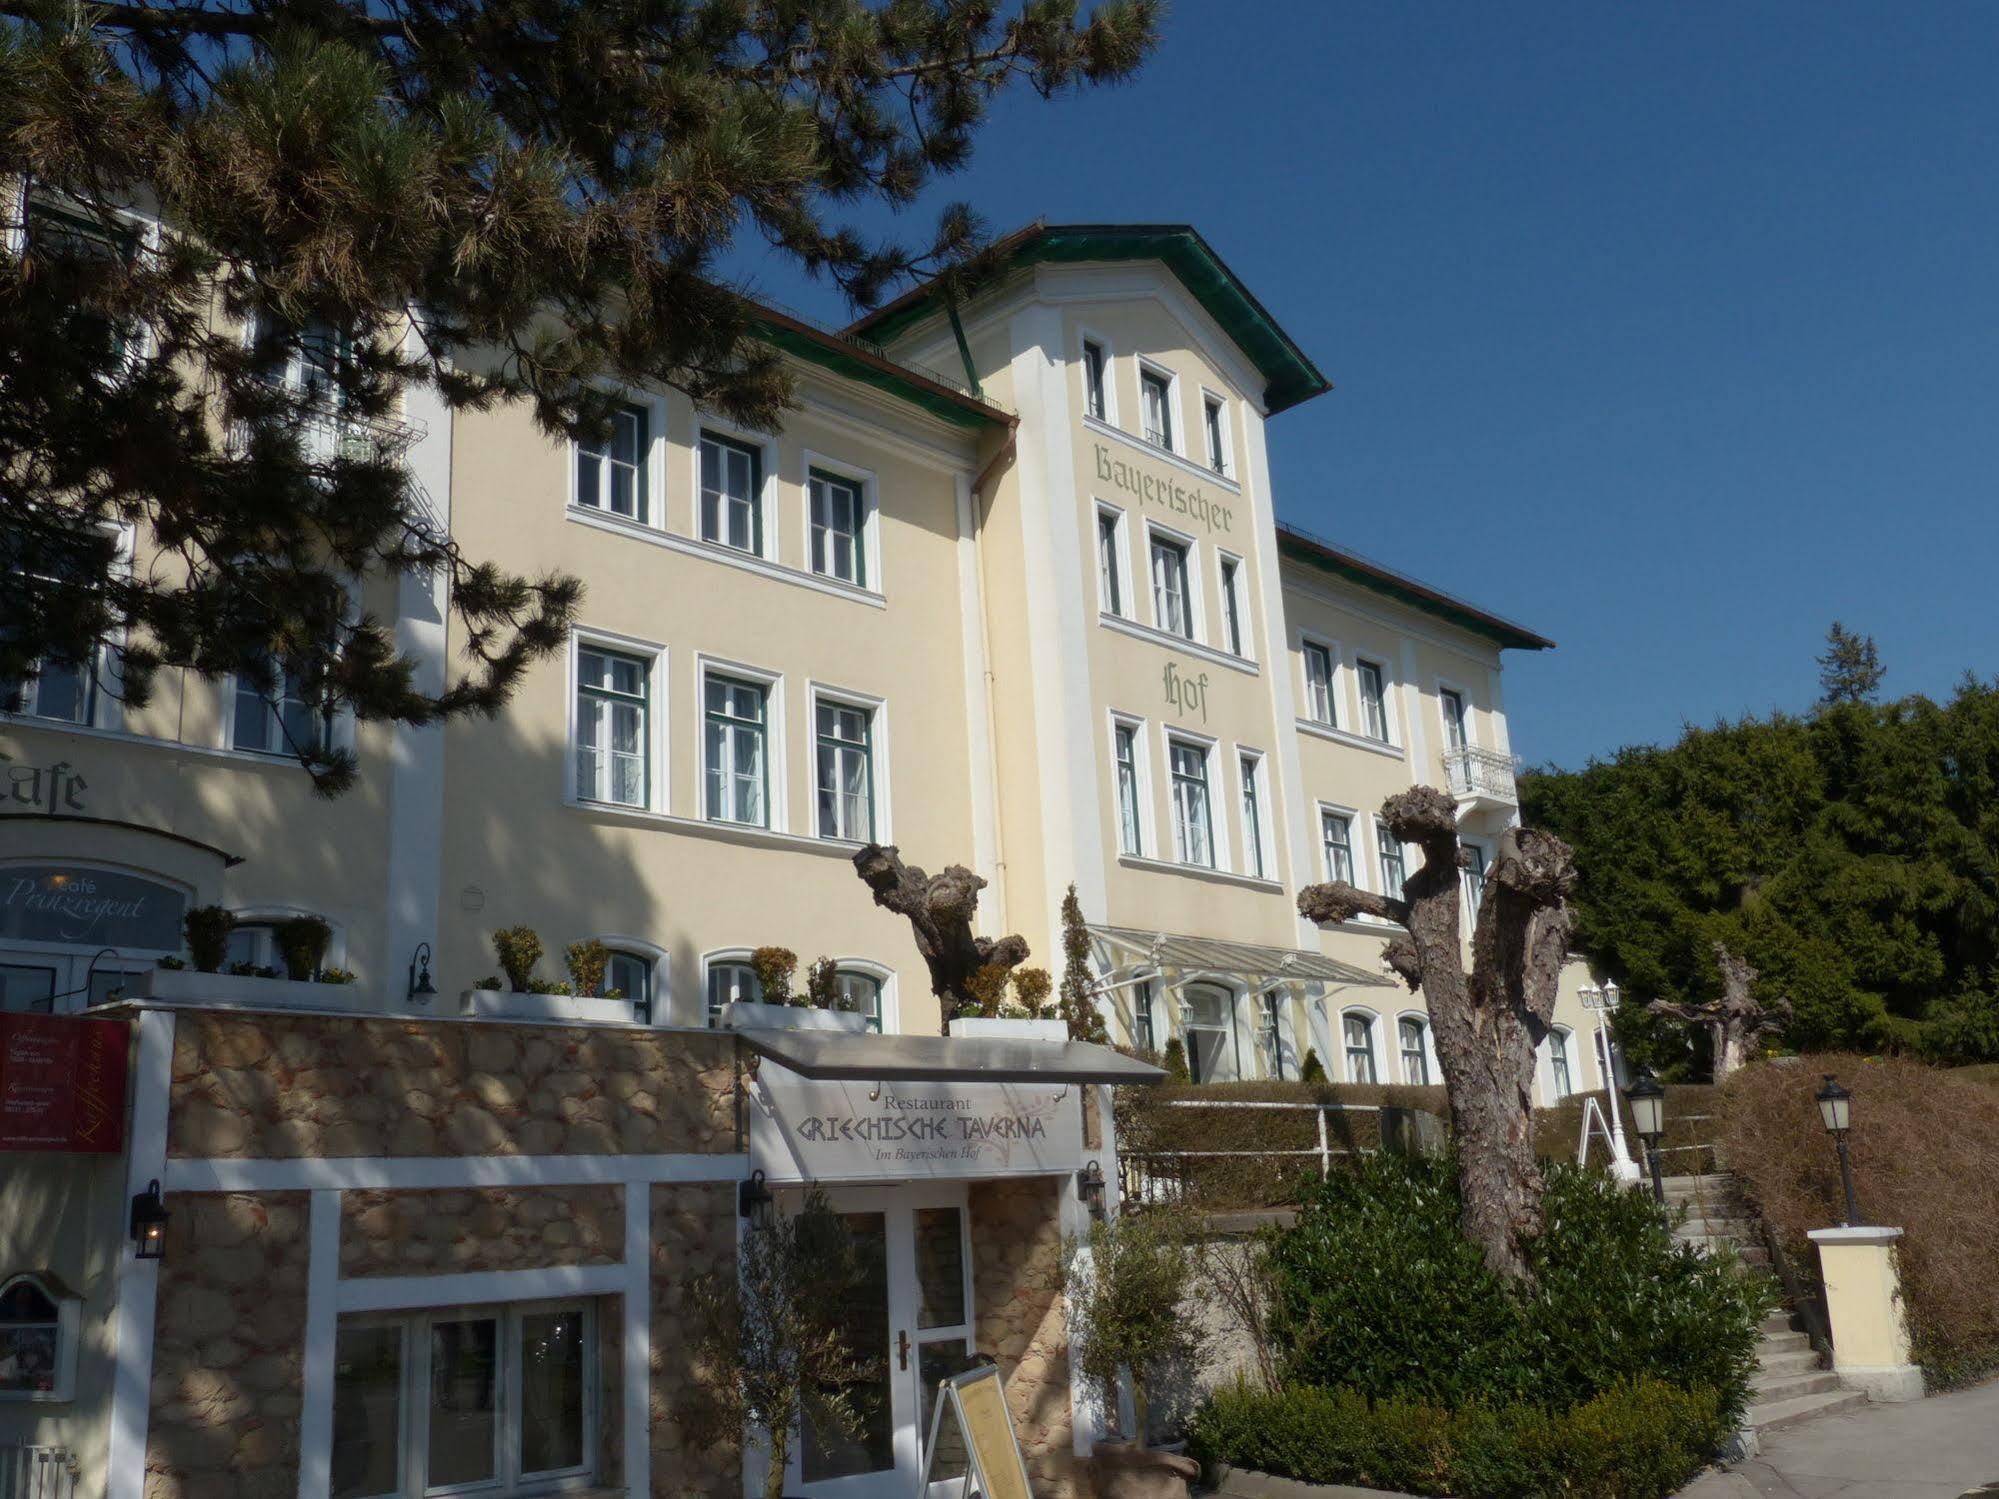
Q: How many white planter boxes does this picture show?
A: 4